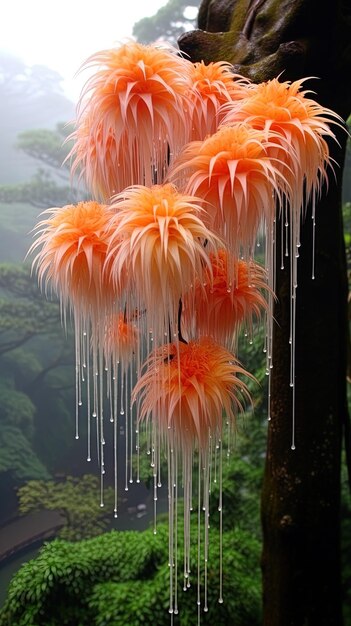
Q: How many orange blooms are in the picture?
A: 9